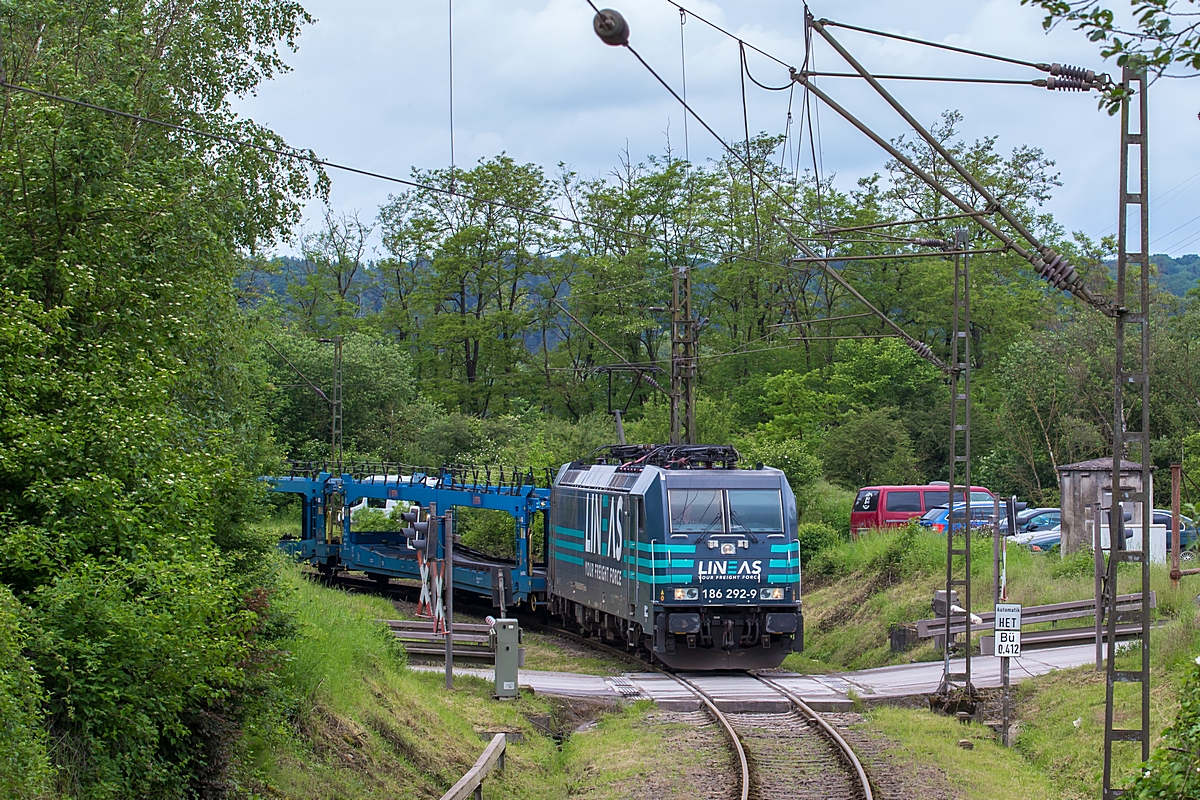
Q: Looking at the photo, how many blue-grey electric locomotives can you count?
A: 1